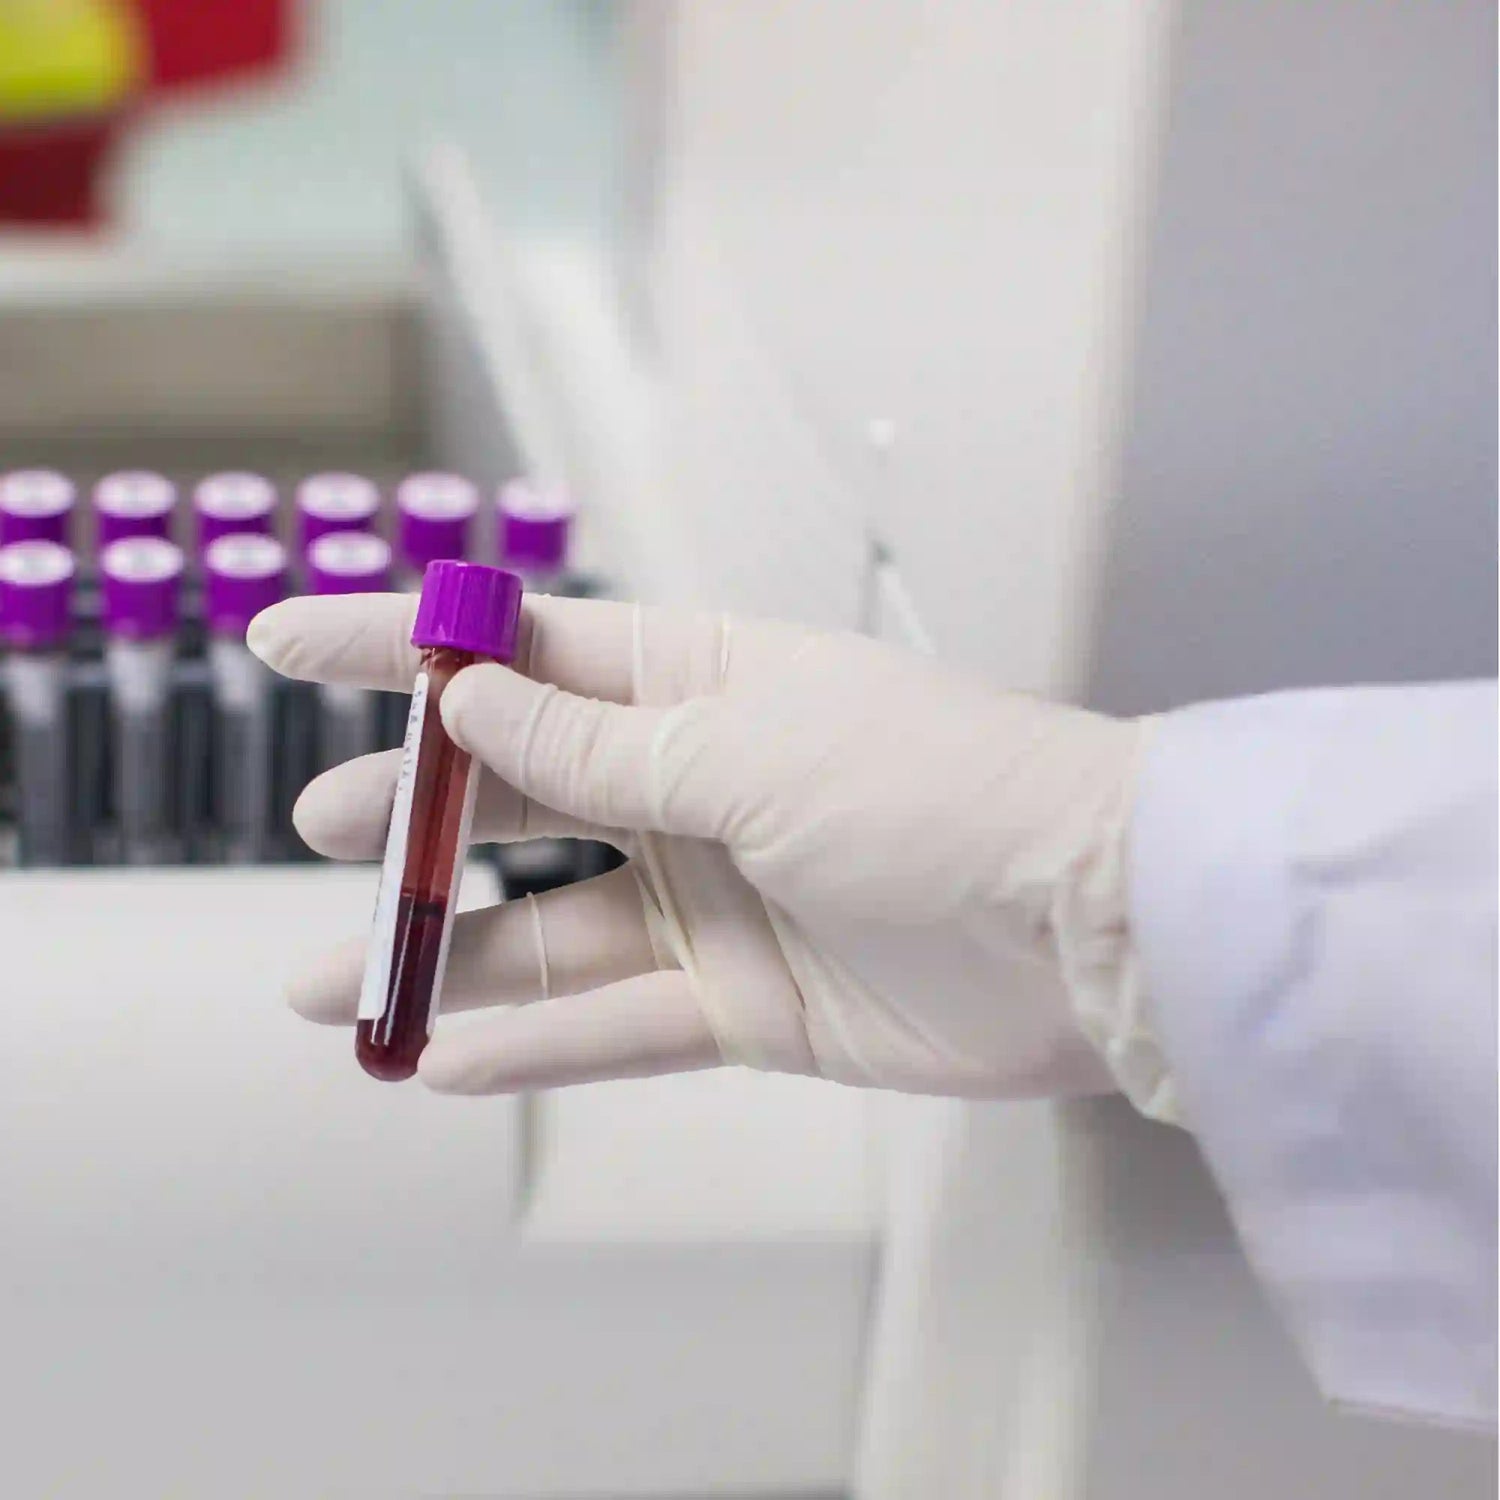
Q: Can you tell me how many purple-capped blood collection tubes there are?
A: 11